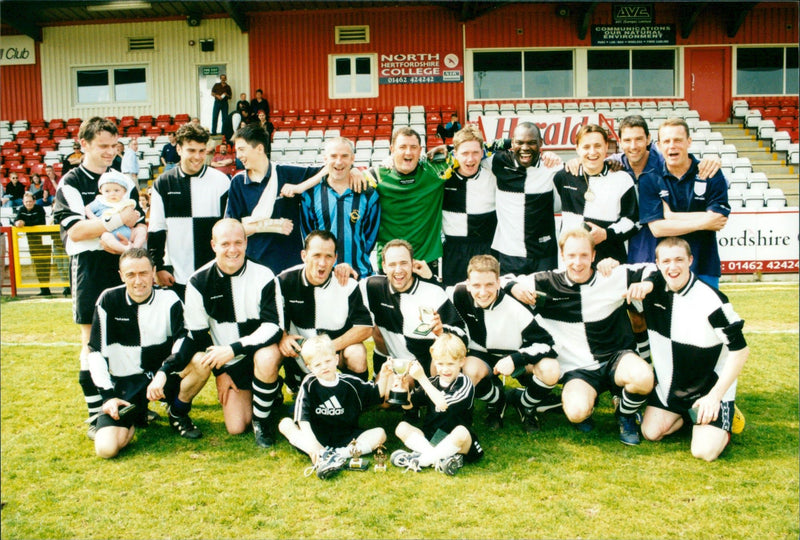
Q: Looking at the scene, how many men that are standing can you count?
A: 10